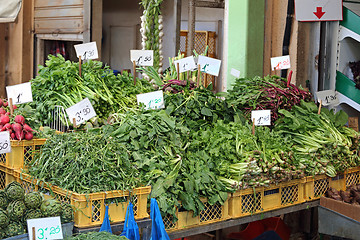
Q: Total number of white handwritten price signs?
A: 12